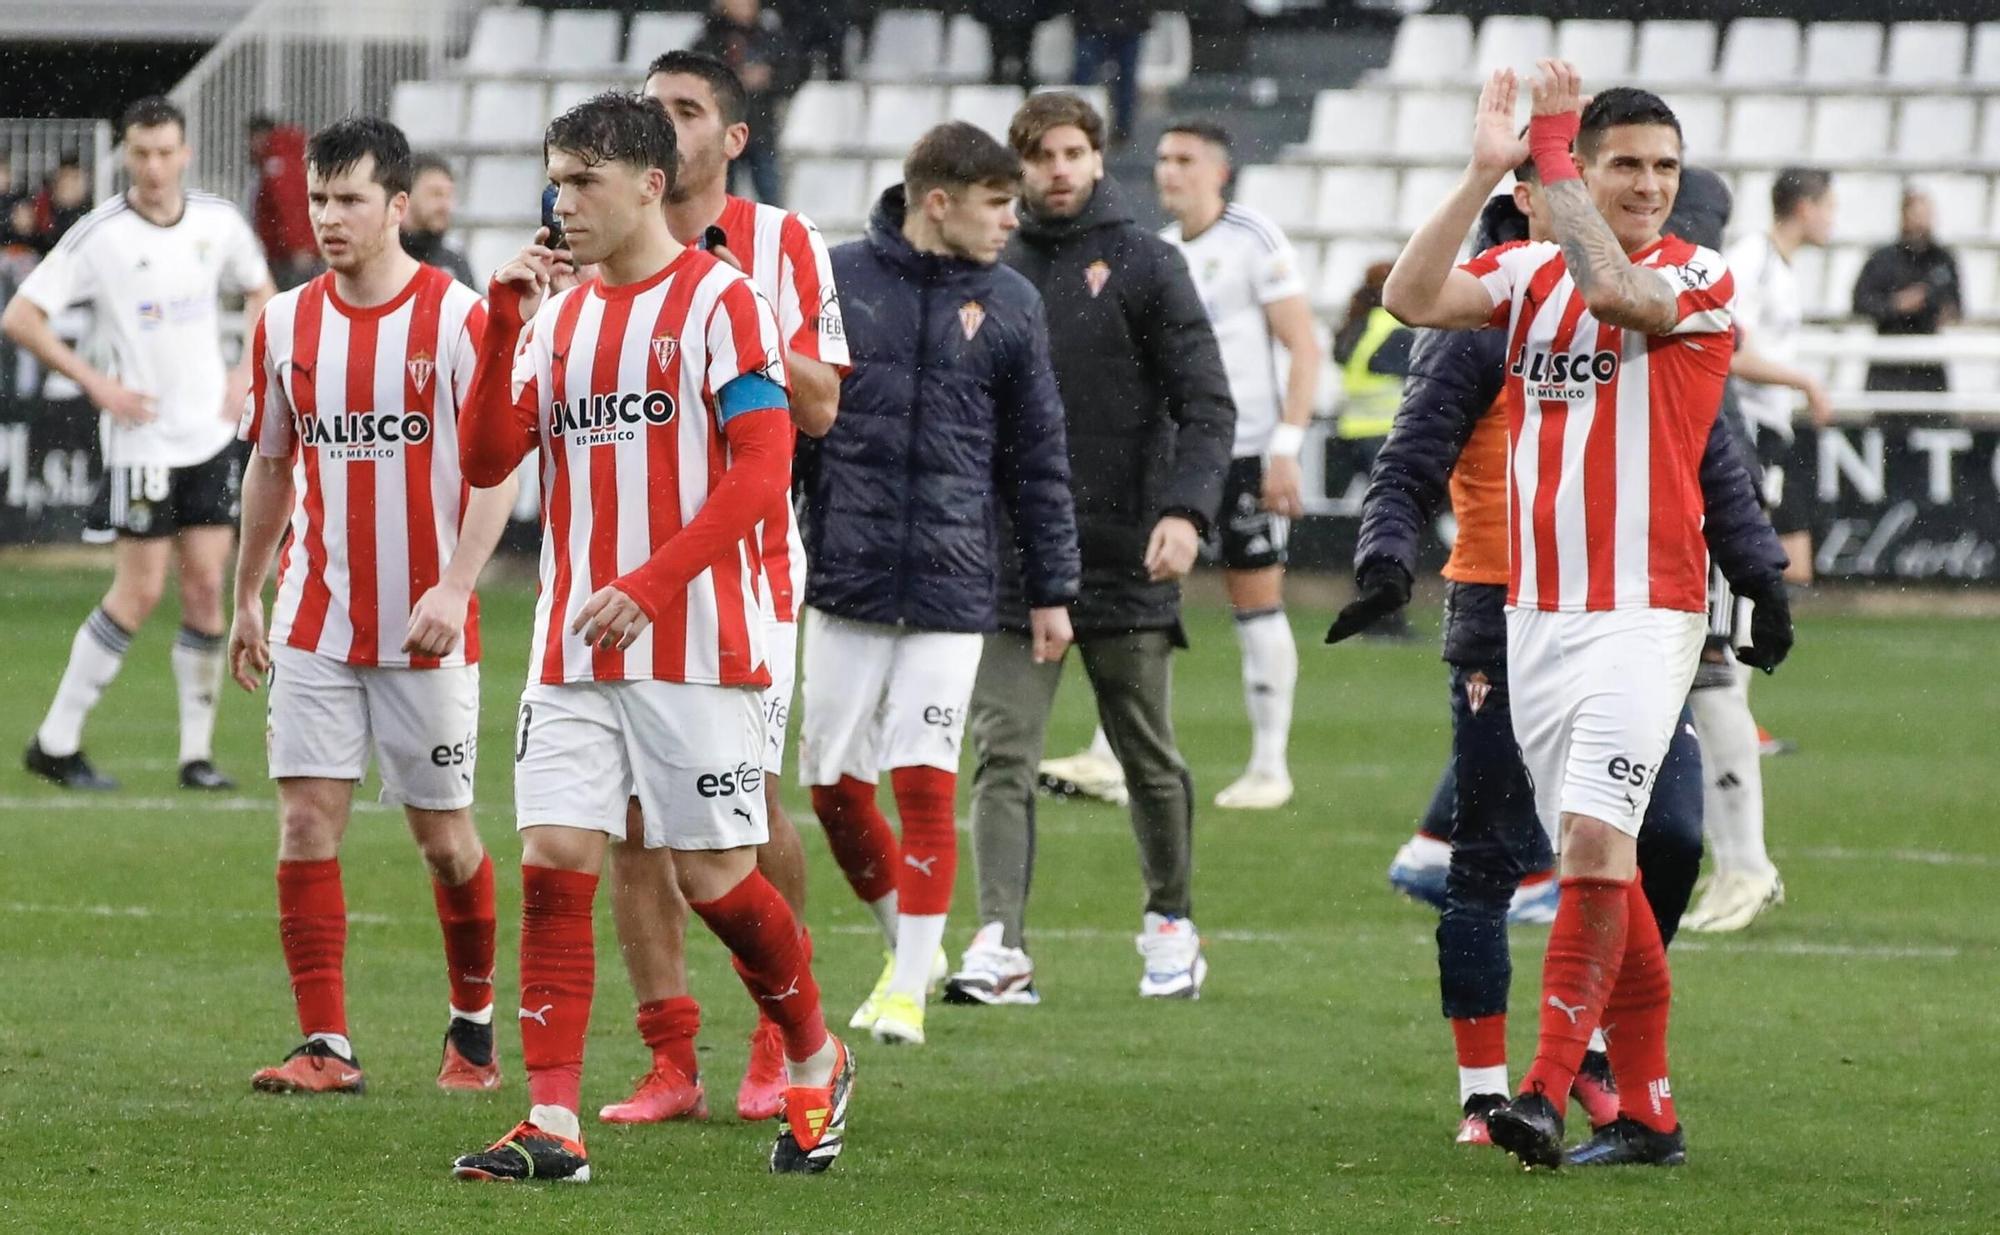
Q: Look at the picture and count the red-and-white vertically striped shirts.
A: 4